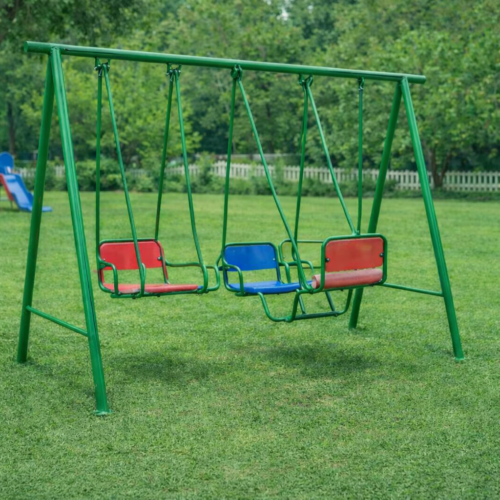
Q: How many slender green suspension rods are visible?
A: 9